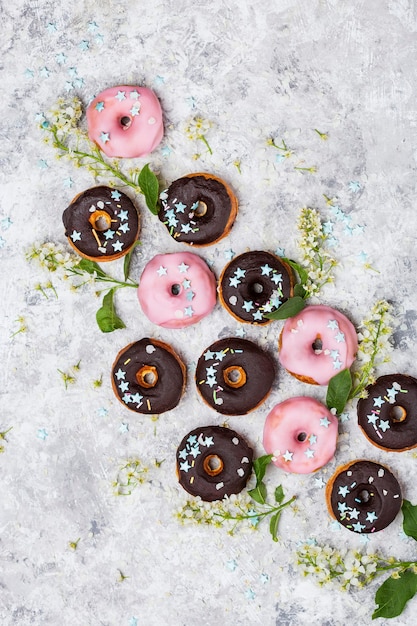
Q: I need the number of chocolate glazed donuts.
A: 8